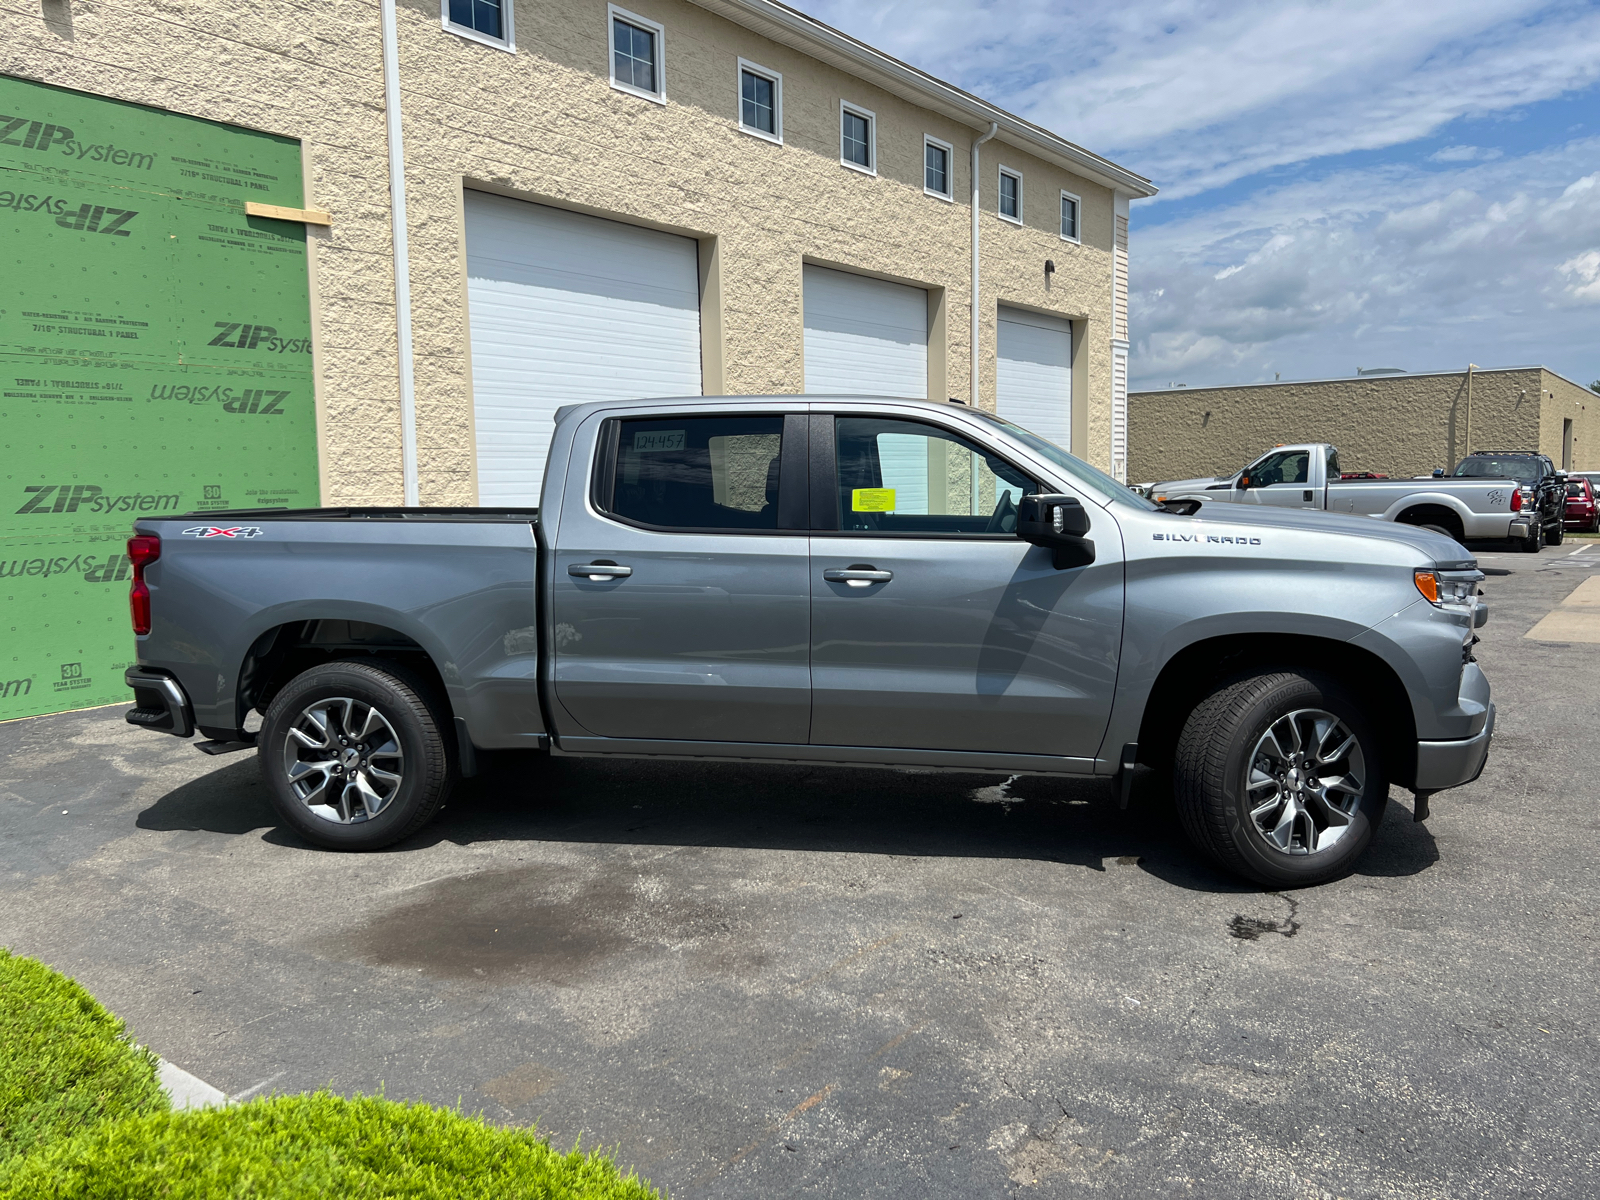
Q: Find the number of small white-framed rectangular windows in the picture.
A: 7